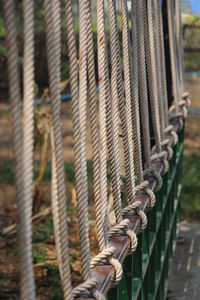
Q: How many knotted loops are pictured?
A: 12